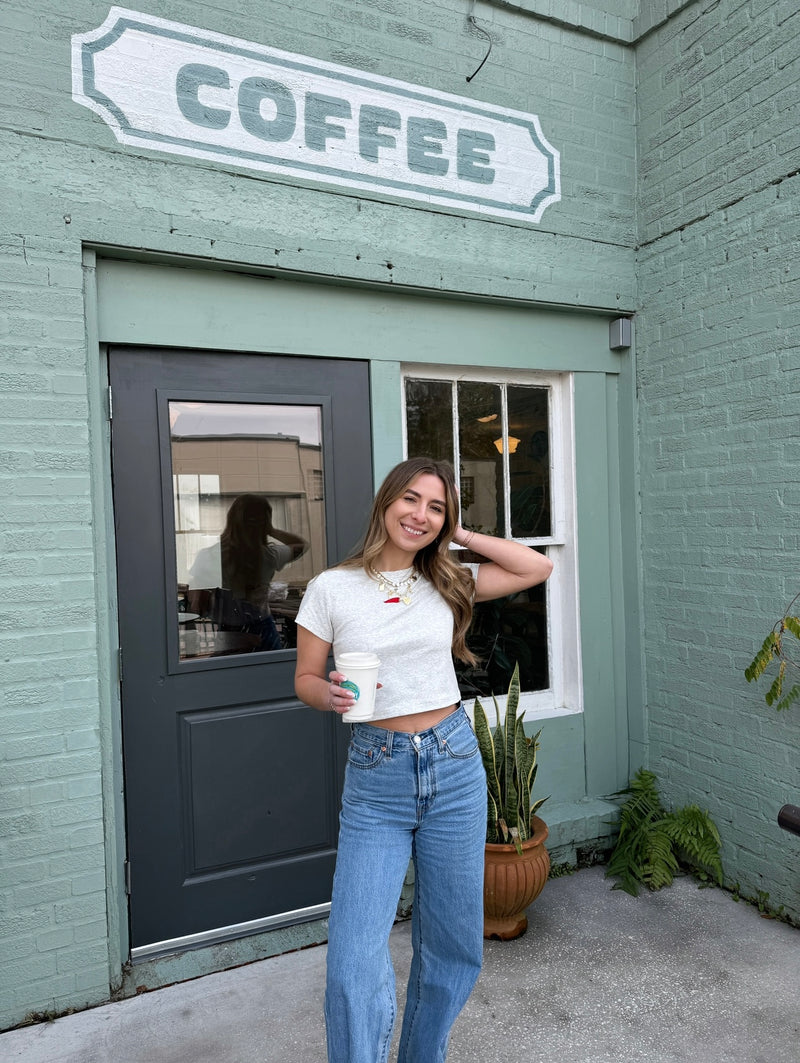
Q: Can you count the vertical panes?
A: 3